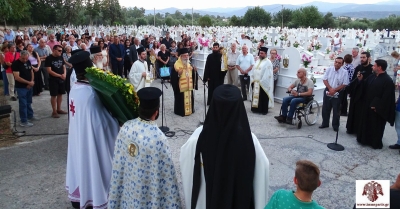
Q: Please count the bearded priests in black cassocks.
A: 3